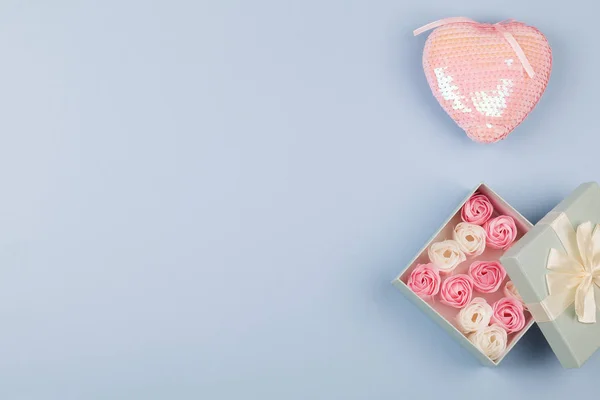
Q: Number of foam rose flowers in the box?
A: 11